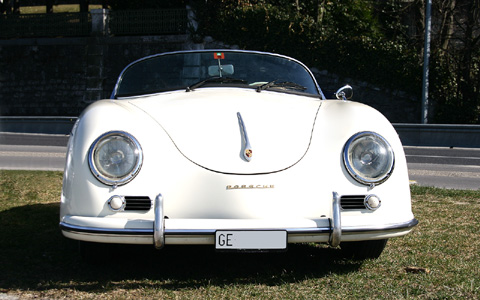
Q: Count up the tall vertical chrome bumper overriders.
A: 2